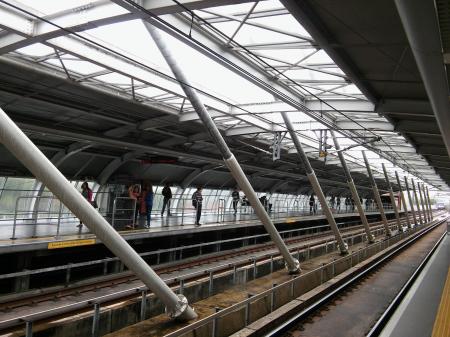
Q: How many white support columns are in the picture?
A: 12